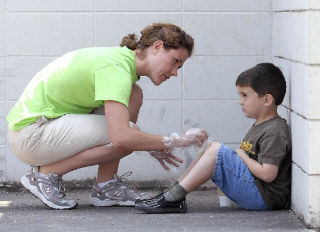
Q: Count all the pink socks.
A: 0